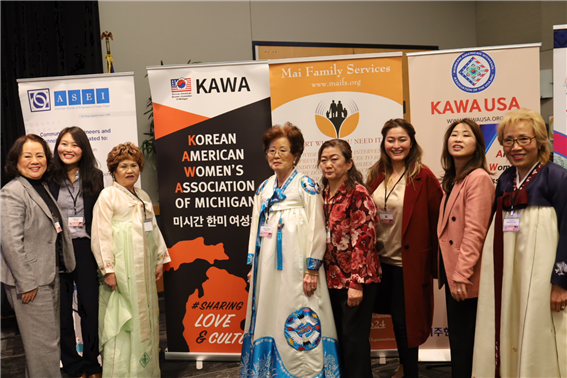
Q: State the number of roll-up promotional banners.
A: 5